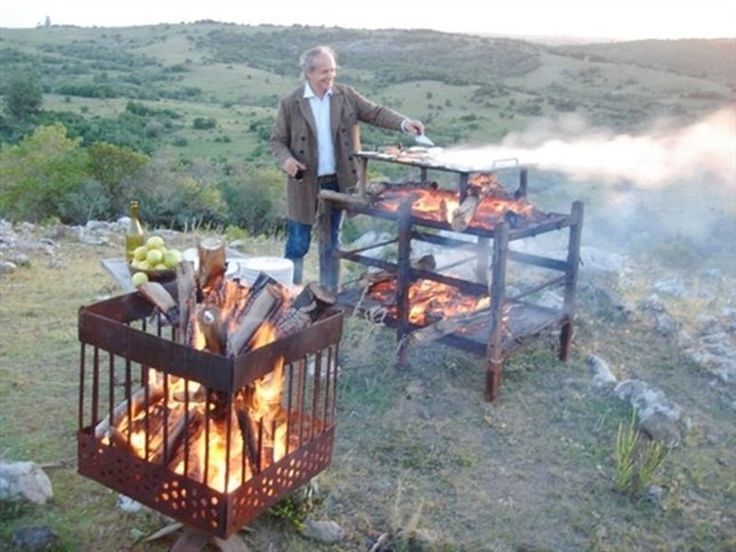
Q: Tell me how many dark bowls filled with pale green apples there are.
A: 1